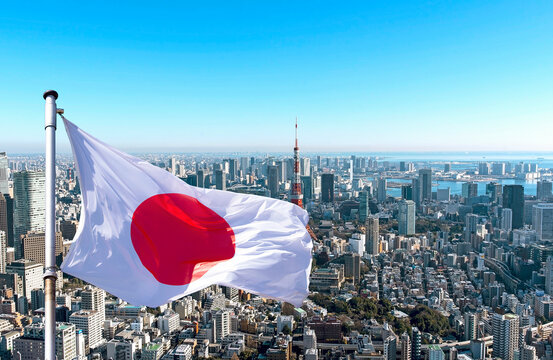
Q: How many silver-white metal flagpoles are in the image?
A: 1